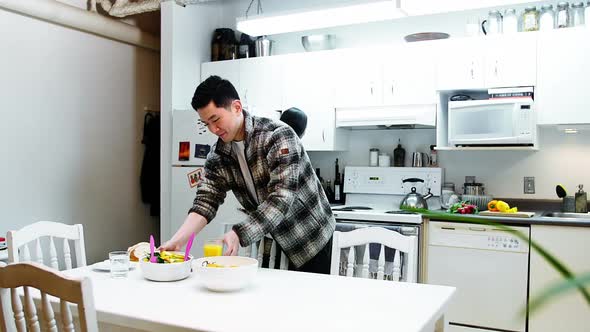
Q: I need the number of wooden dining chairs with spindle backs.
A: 4